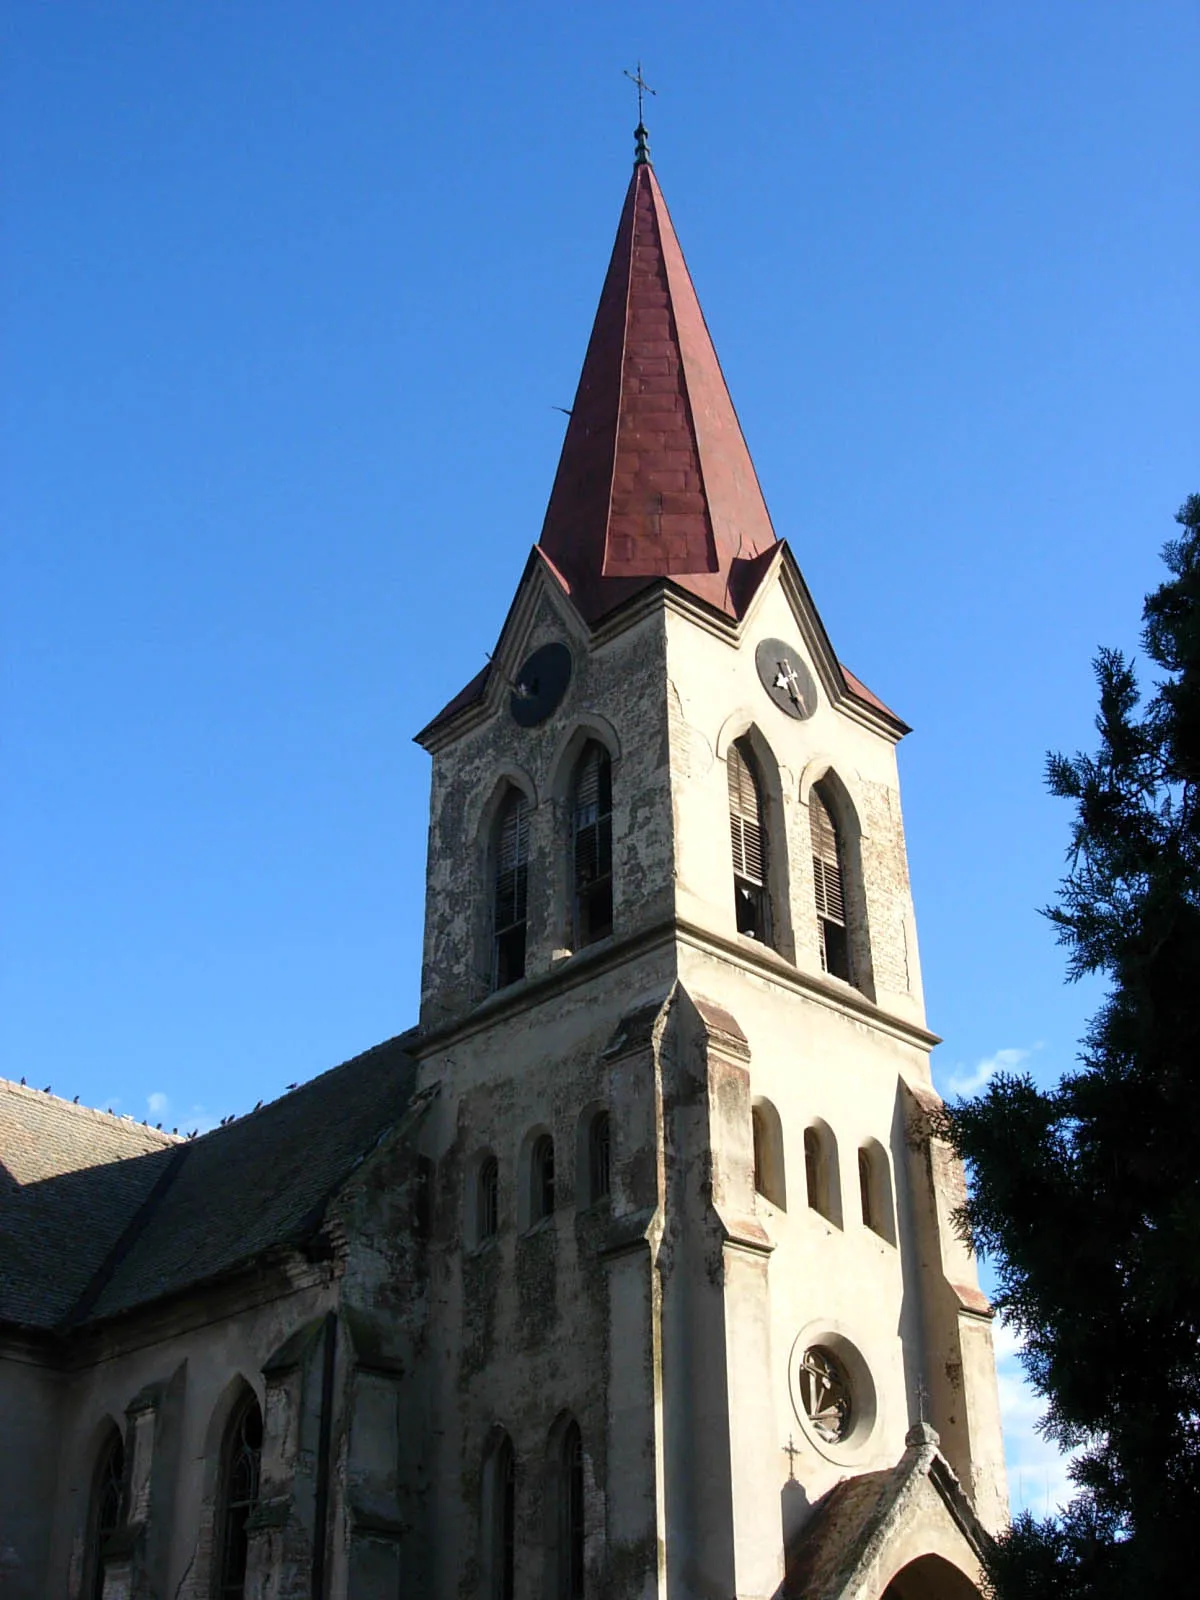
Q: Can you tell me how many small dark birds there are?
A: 13